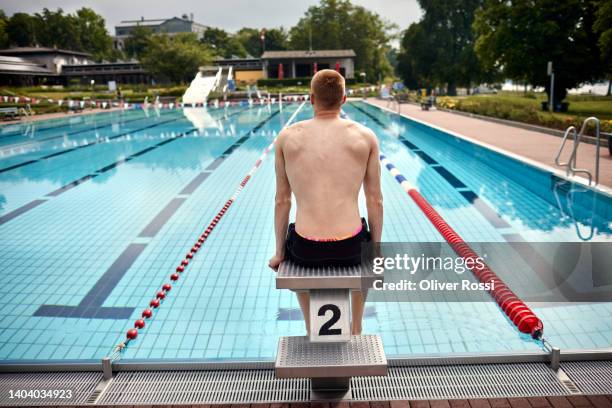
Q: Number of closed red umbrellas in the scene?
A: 3